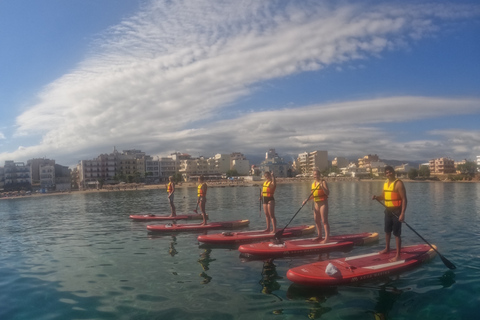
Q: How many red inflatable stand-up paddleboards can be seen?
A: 5